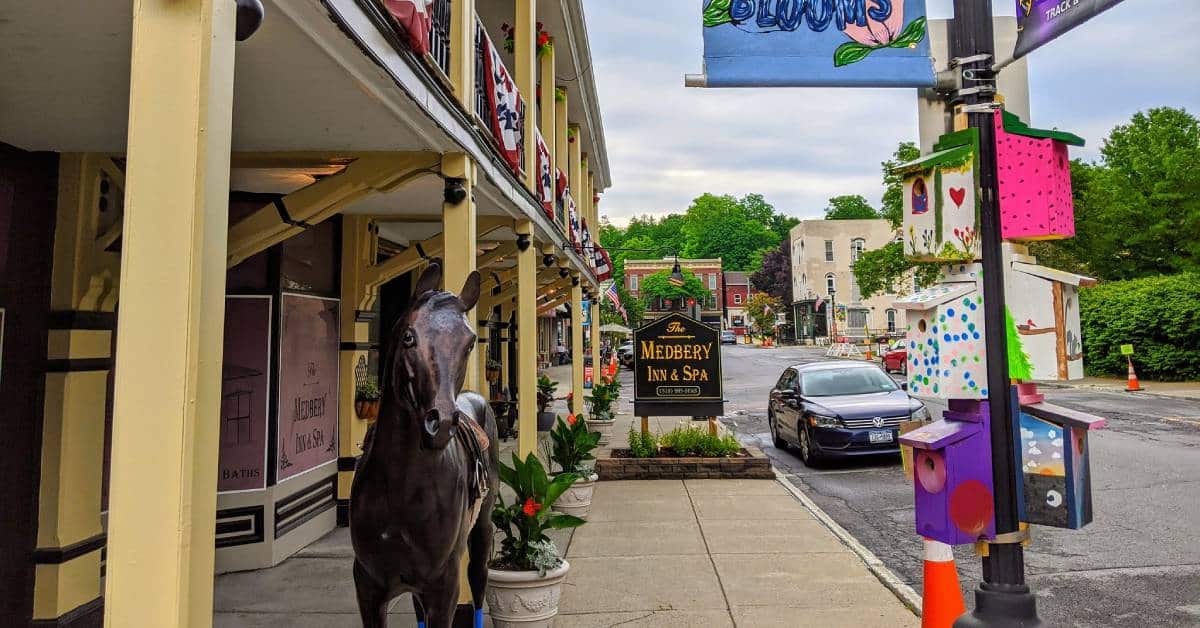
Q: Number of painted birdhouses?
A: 6